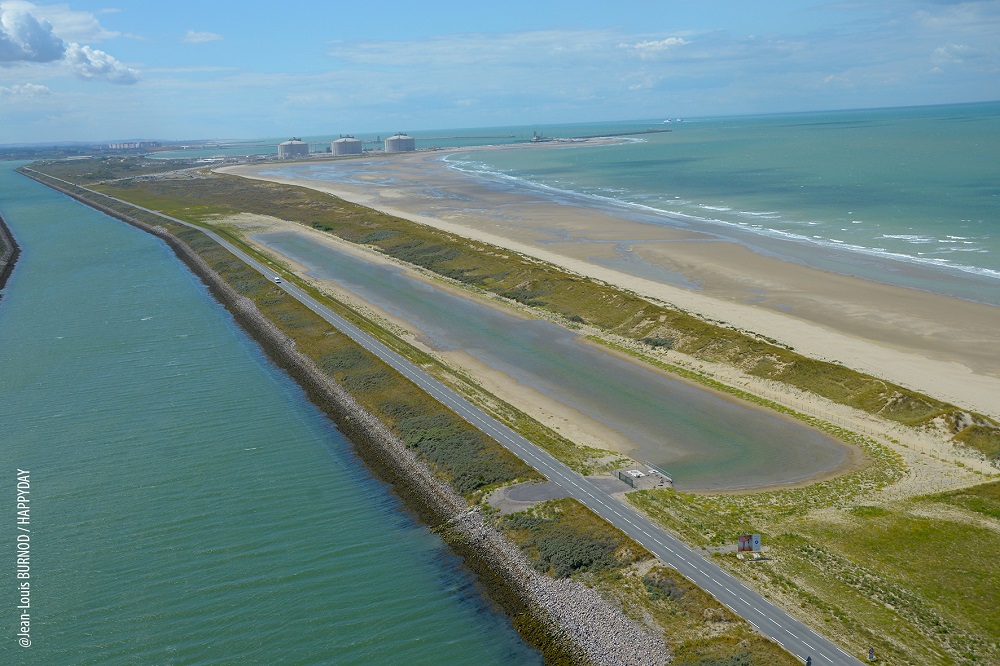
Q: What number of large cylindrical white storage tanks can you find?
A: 3